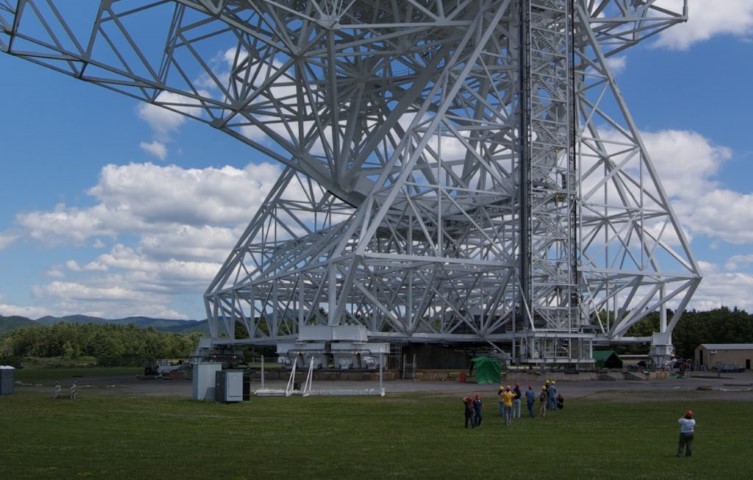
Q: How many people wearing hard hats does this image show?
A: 11